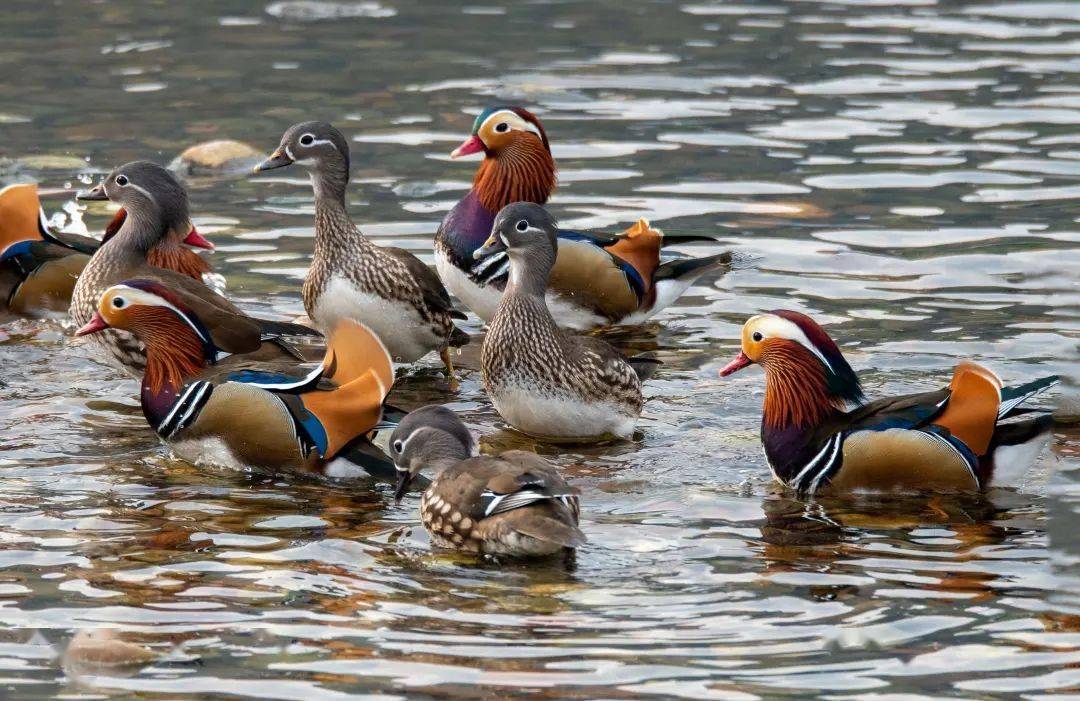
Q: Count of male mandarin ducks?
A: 4